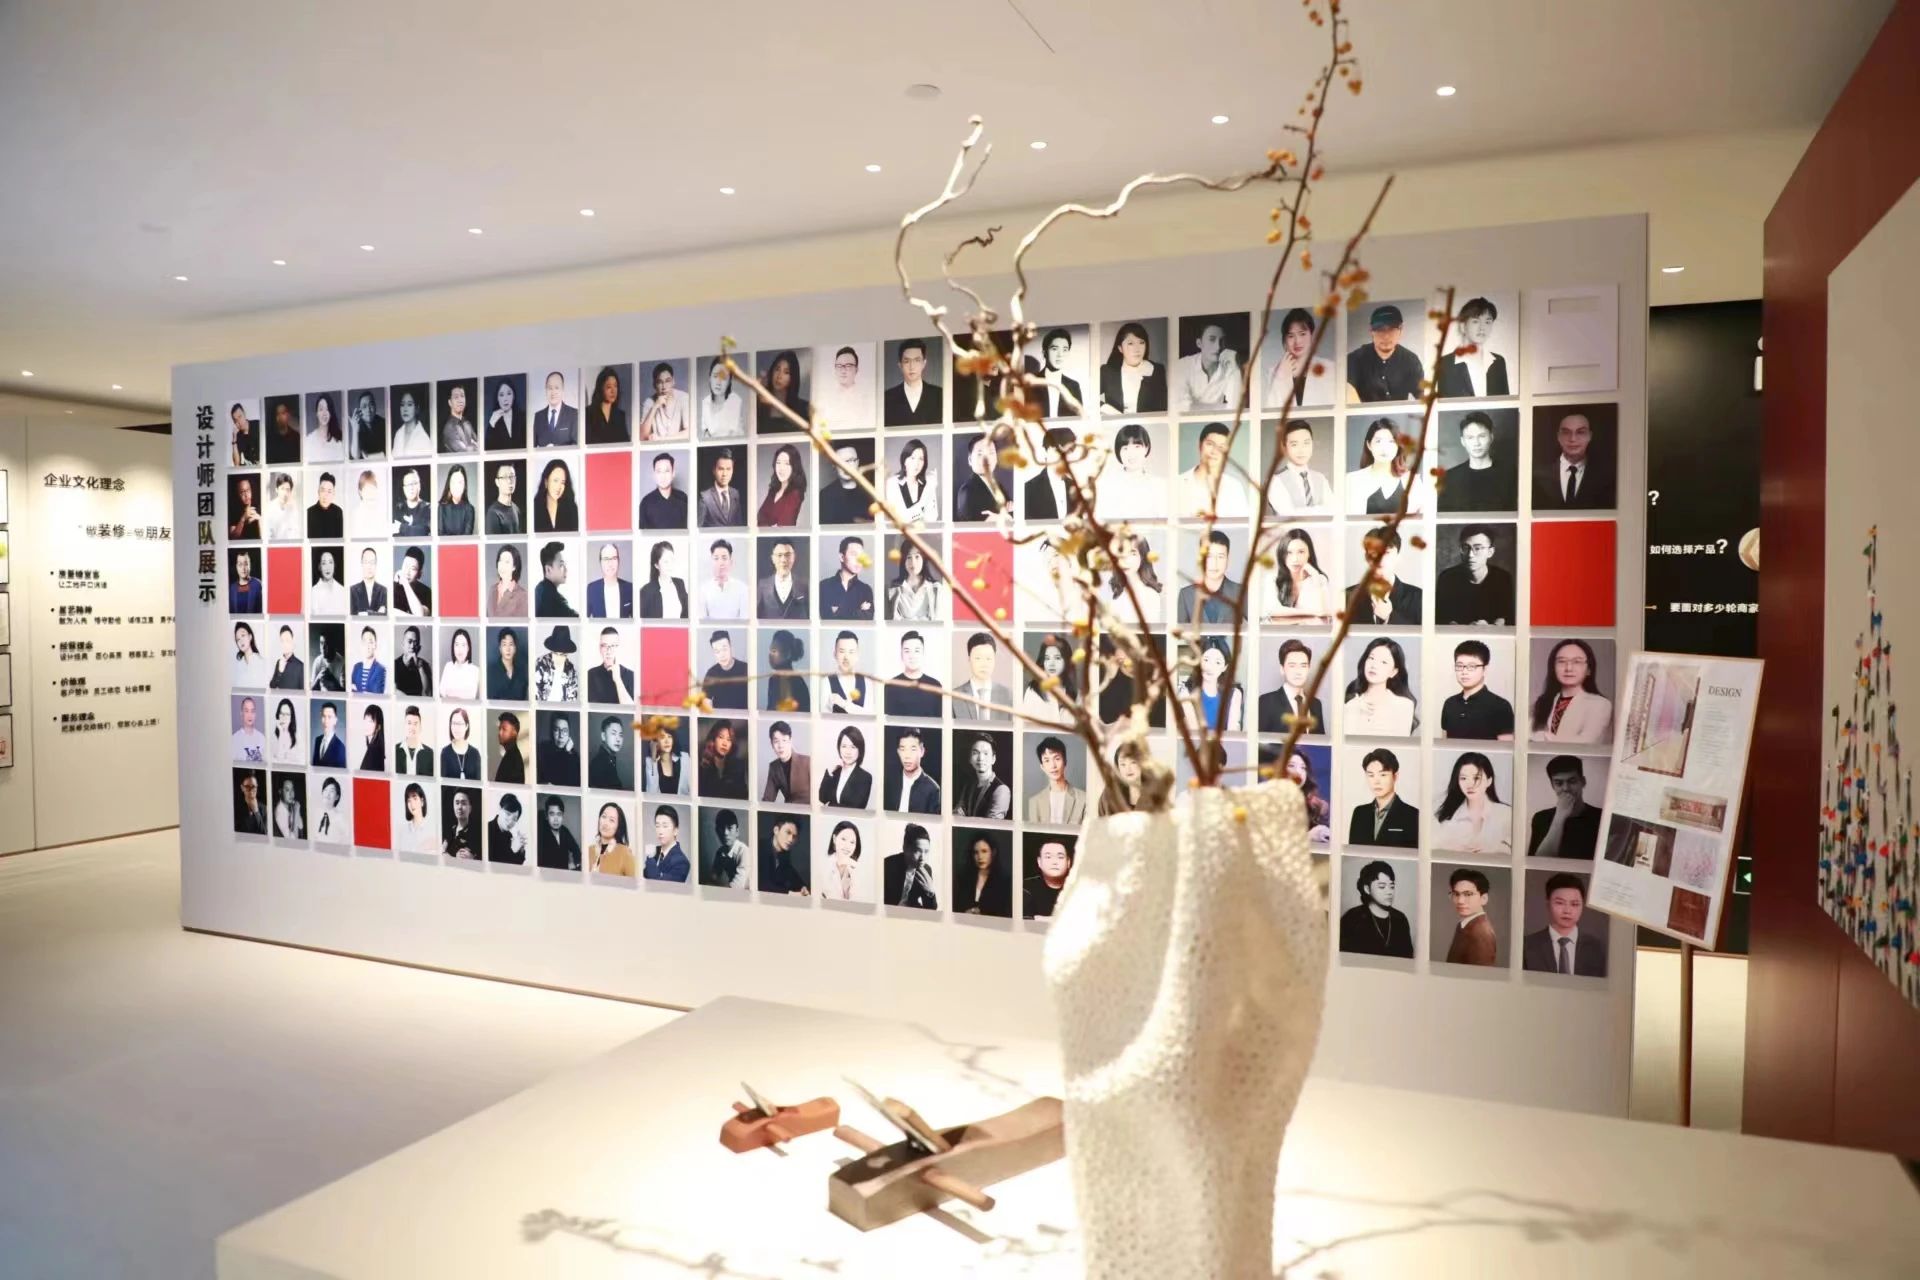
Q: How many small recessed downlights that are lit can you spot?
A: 13